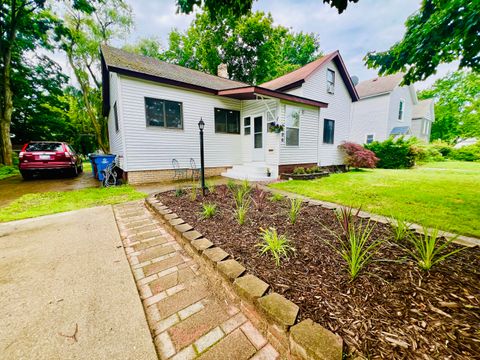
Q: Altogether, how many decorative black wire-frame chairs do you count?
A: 2